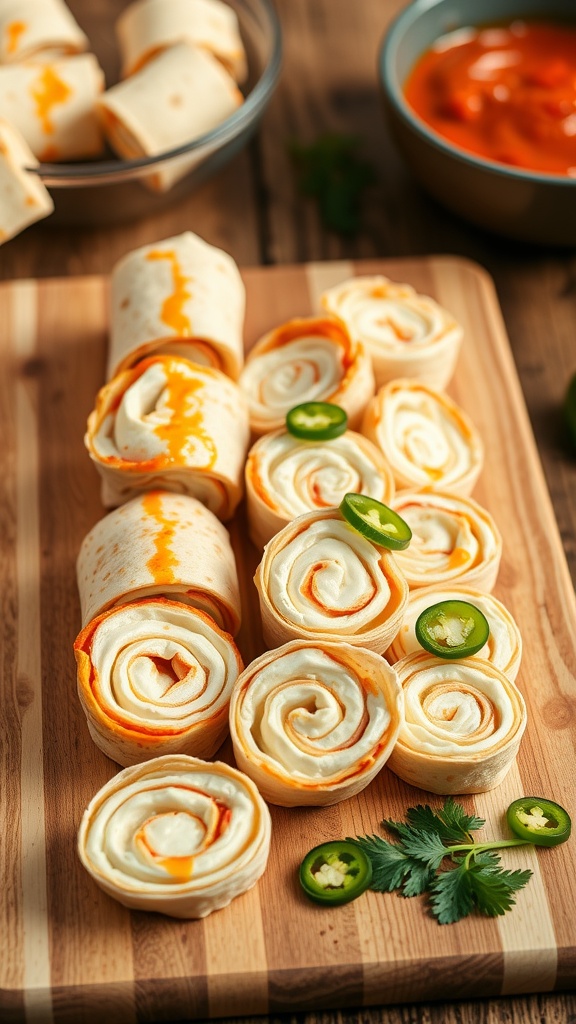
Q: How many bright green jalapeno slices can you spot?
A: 5